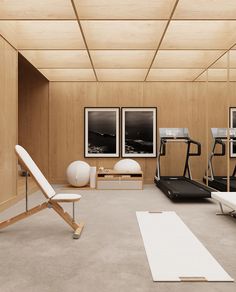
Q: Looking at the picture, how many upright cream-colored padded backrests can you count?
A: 1